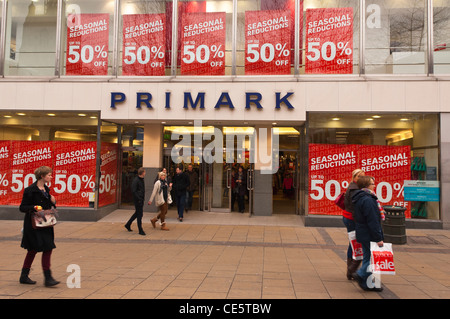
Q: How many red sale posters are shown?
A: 11